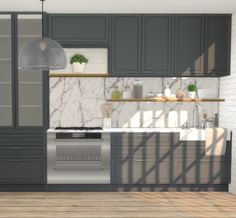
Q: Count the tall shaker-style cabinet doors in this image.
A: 4